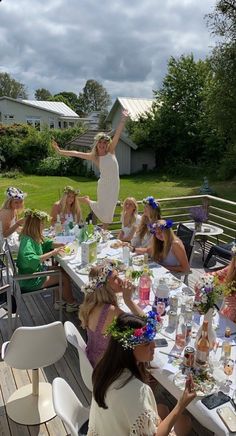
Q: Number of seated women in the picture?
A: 9